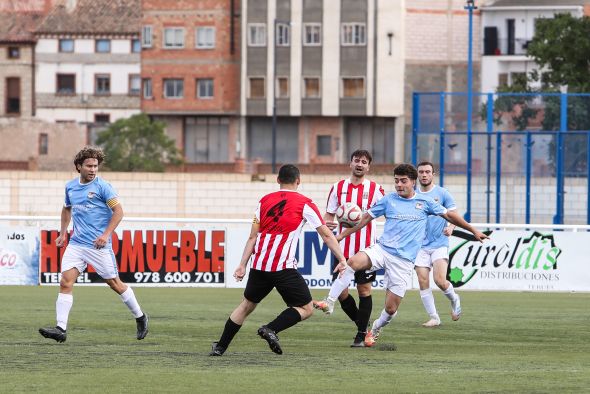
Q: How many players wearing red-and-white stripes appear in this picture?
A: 2